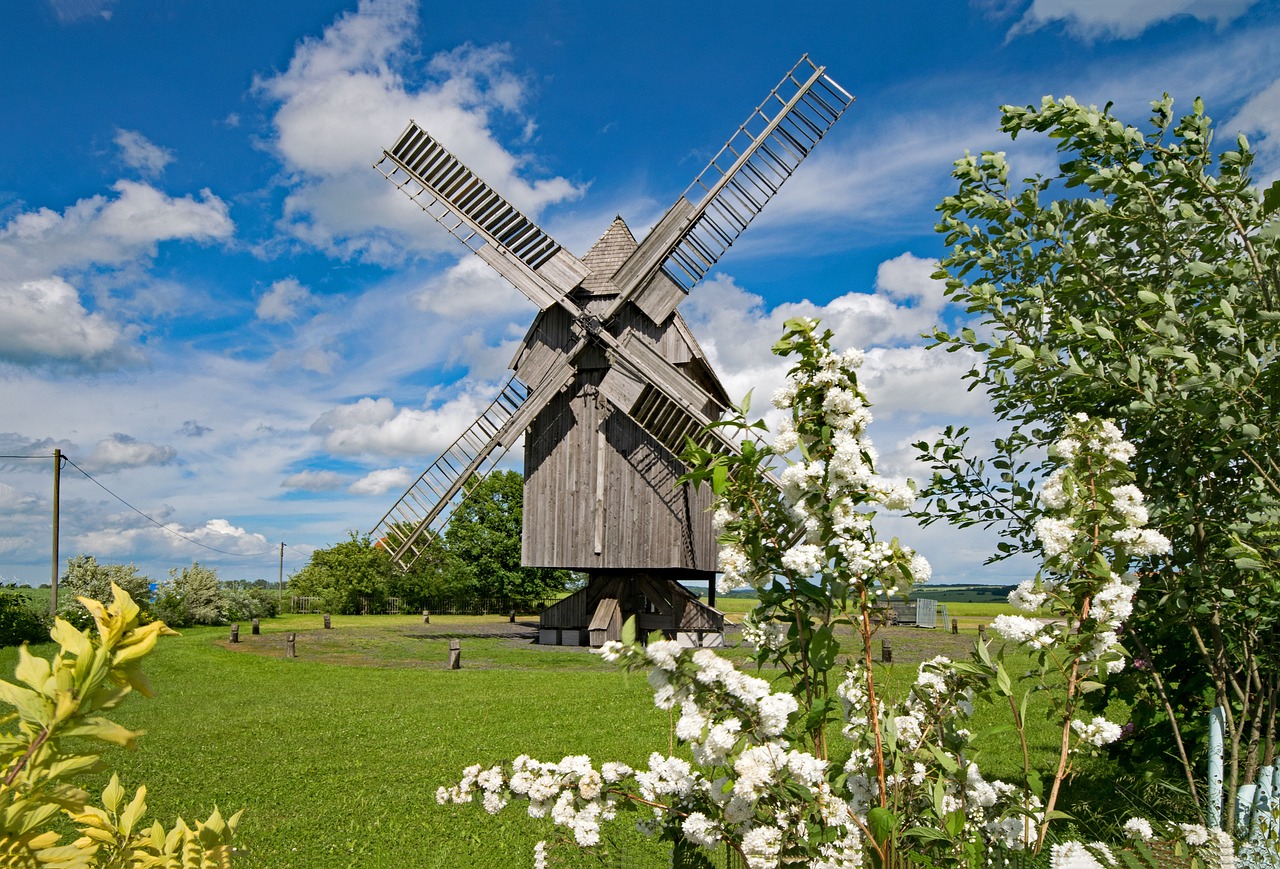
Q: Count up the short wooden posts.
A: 10